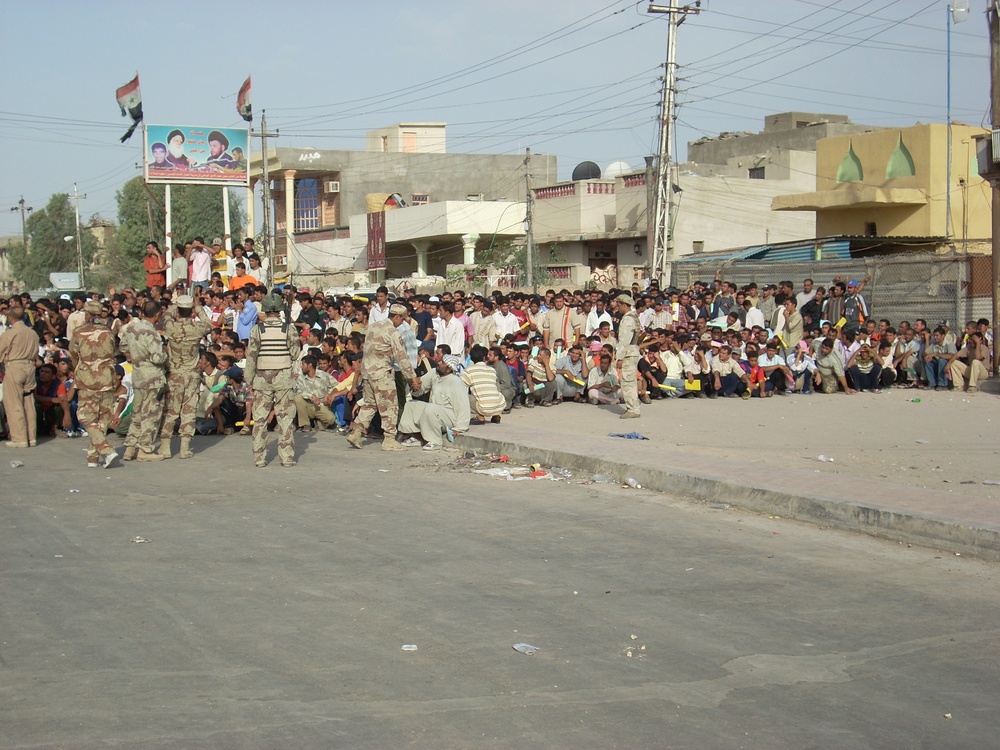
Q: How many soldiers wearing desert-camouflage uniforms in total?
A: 6